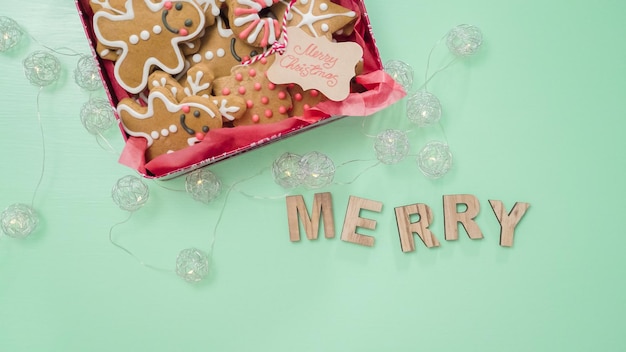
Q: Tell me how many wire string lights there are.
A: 15